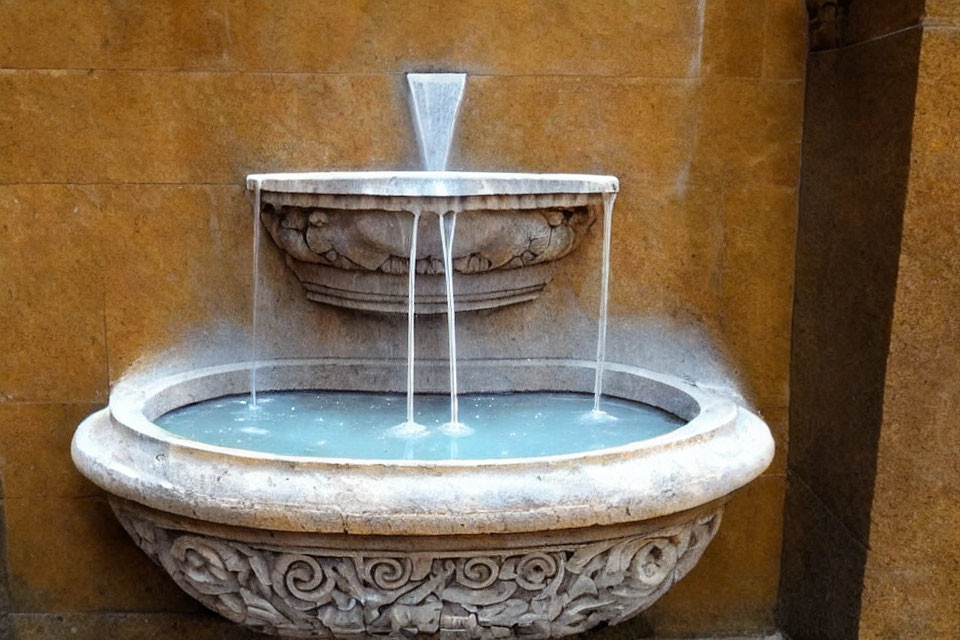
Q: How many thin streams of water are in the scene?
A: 4